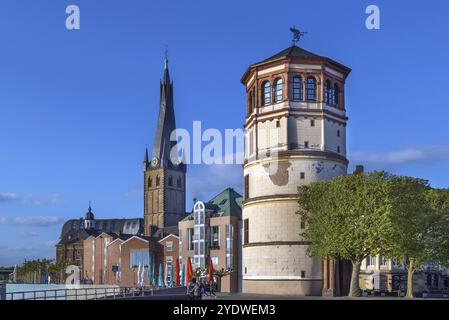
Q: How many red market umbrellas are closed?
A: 3